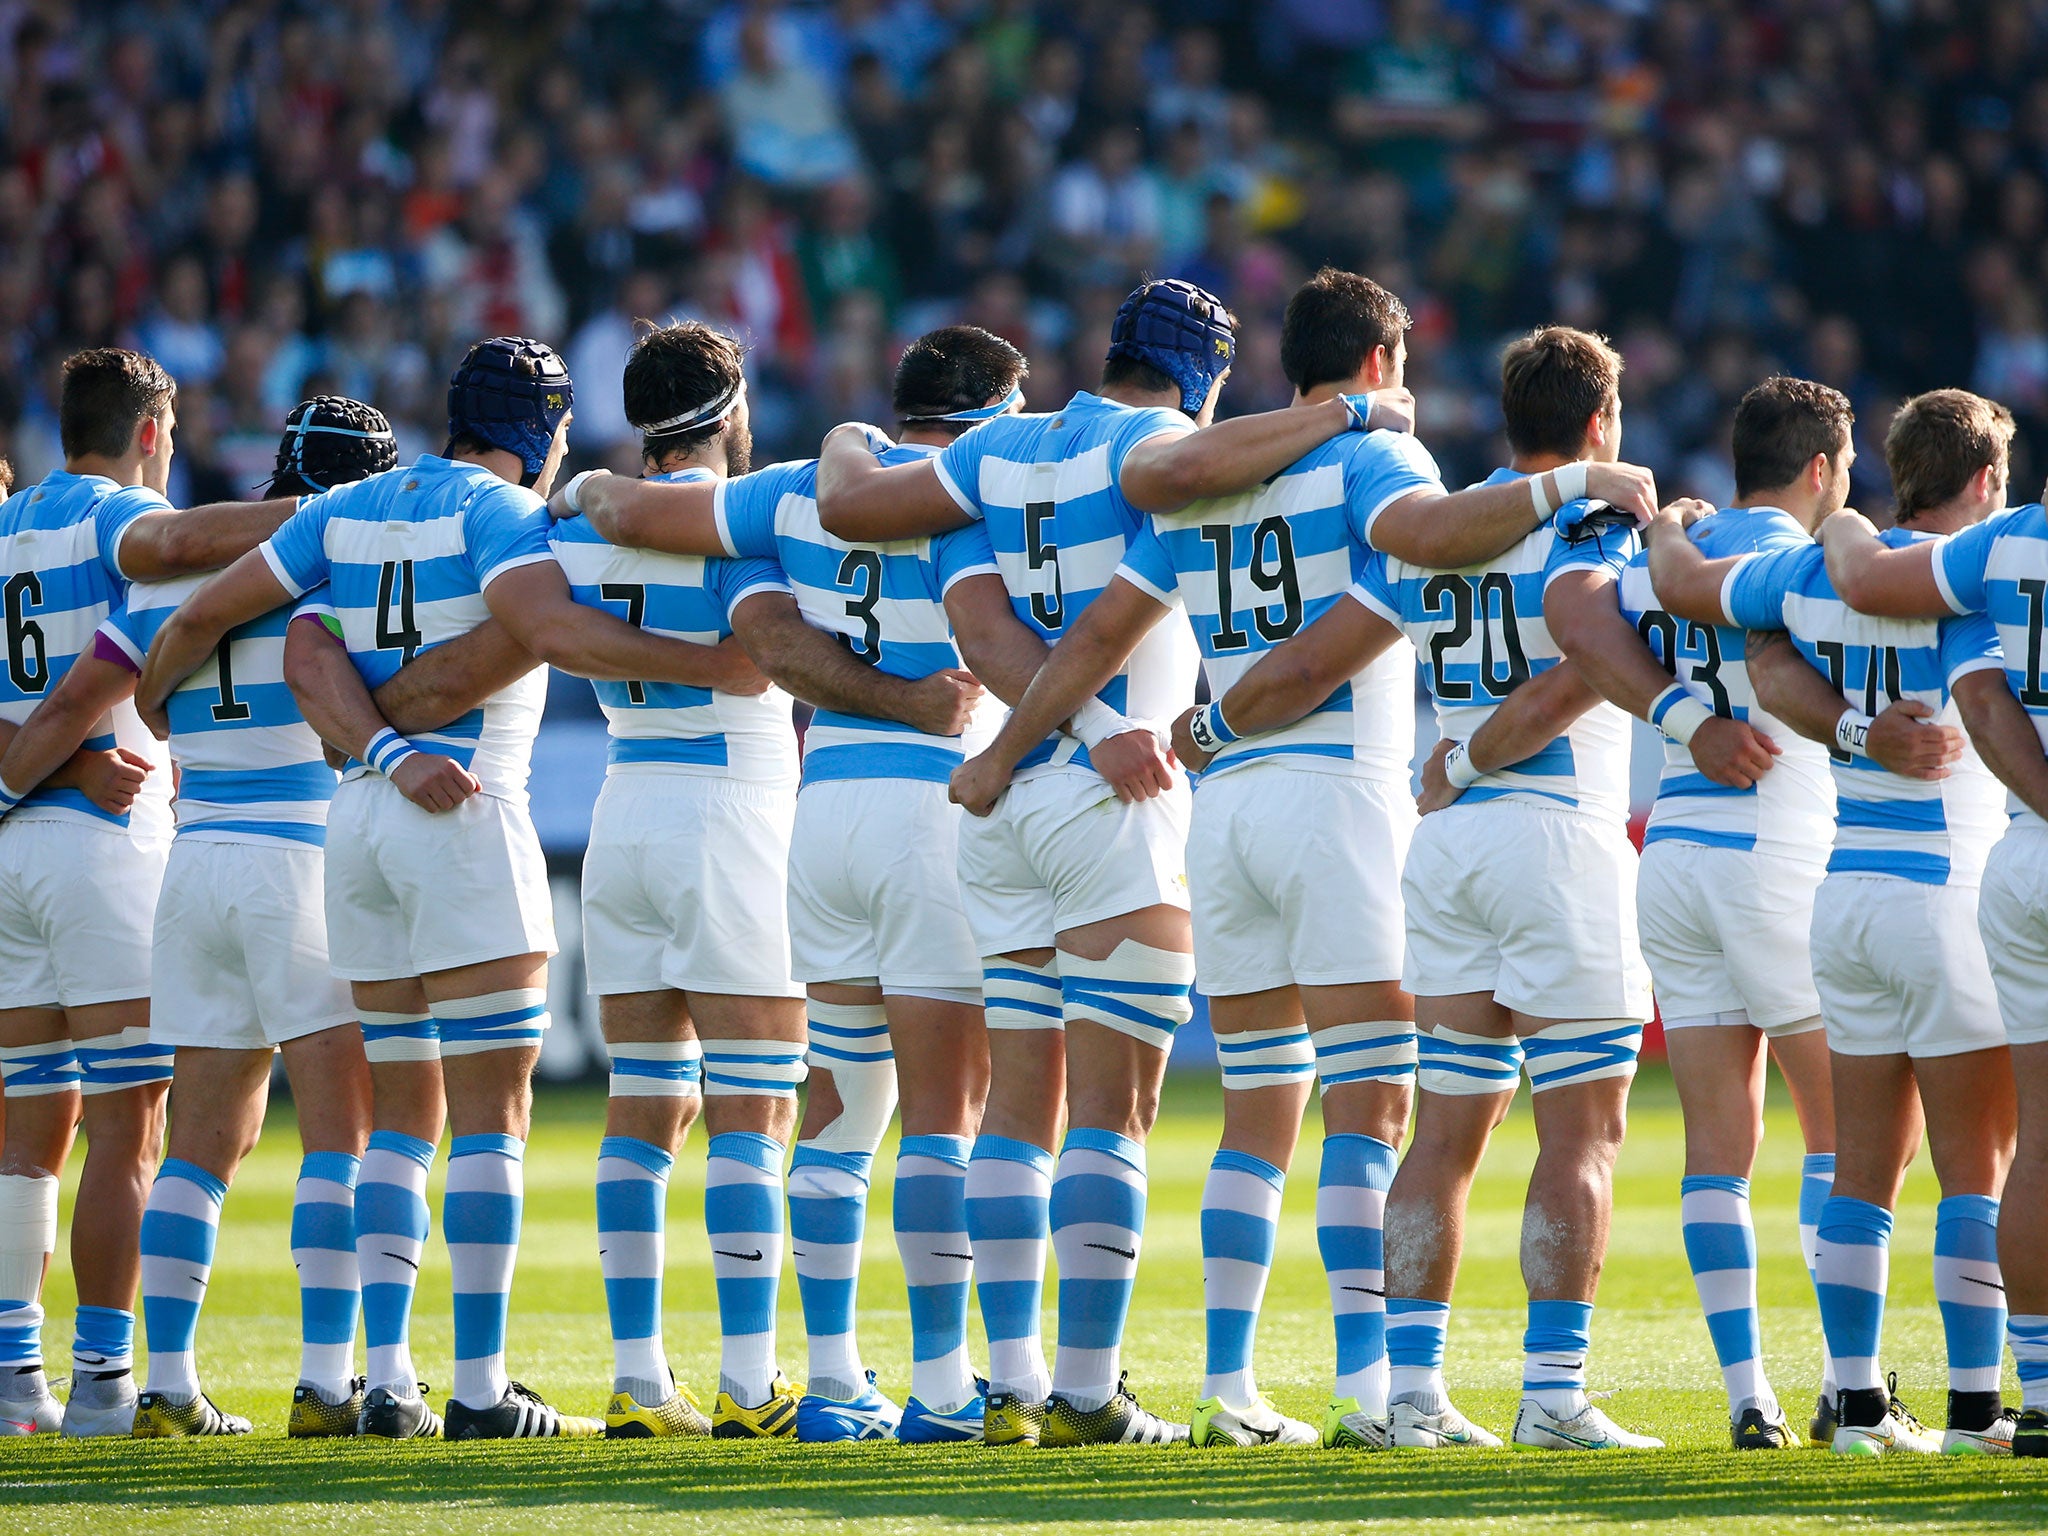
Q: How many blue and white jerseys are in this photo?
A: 11